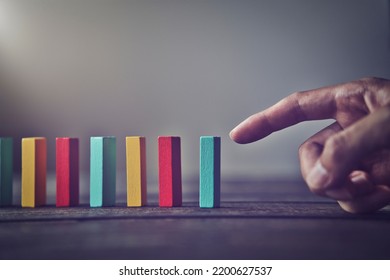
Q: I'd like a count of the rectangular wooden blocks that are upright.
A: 7